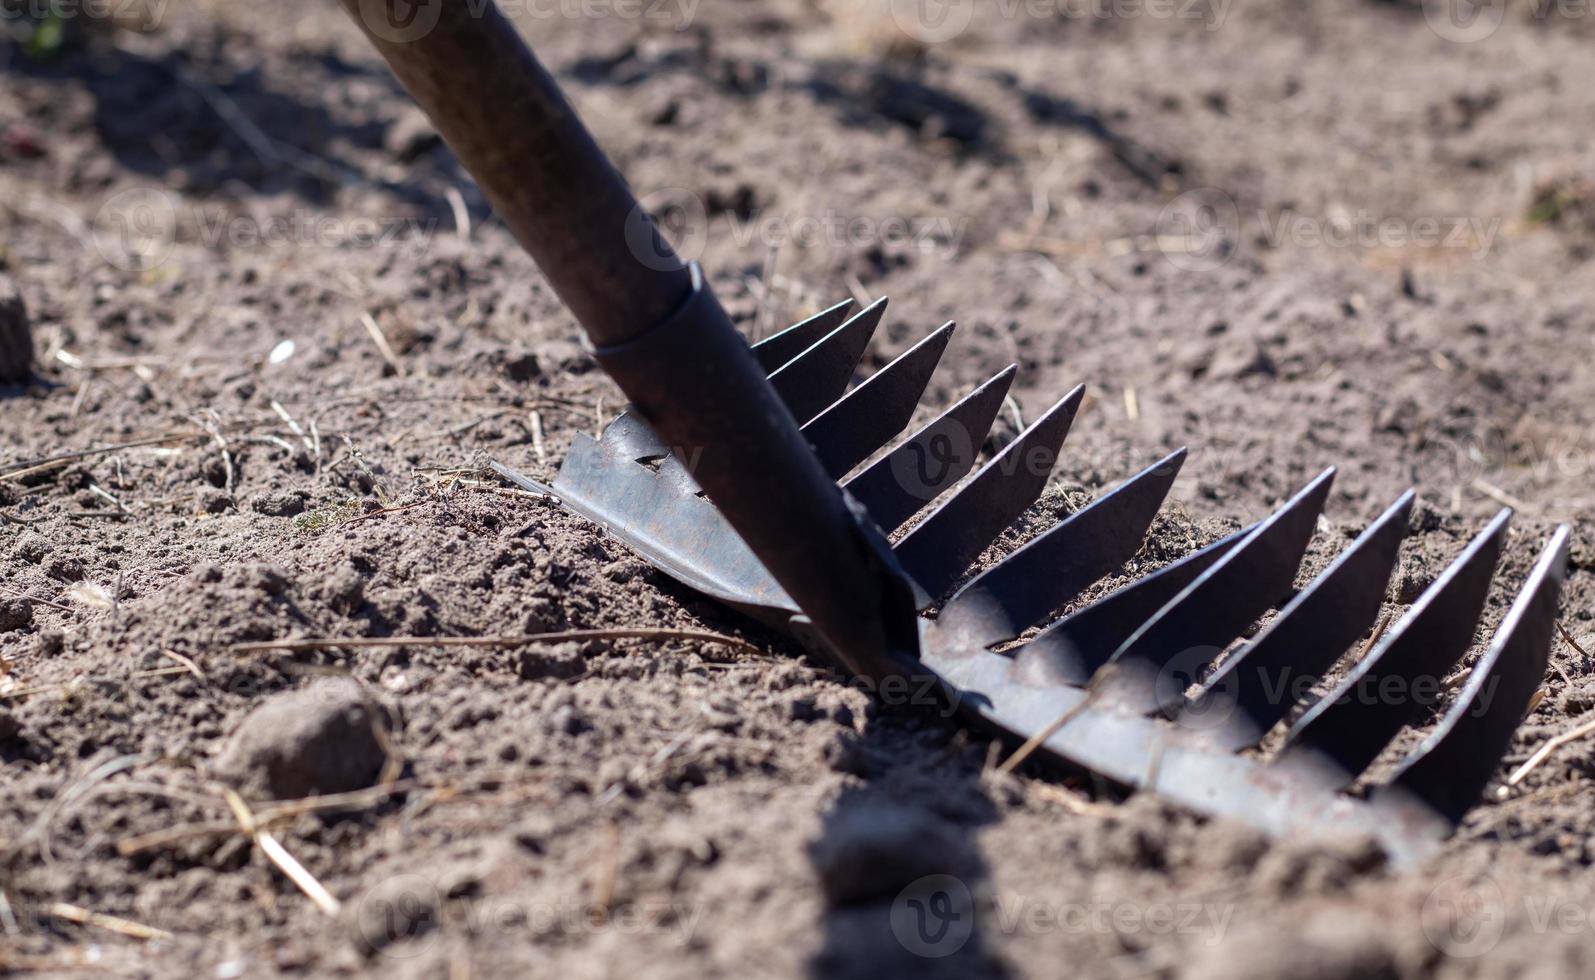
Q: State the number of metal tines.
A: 11